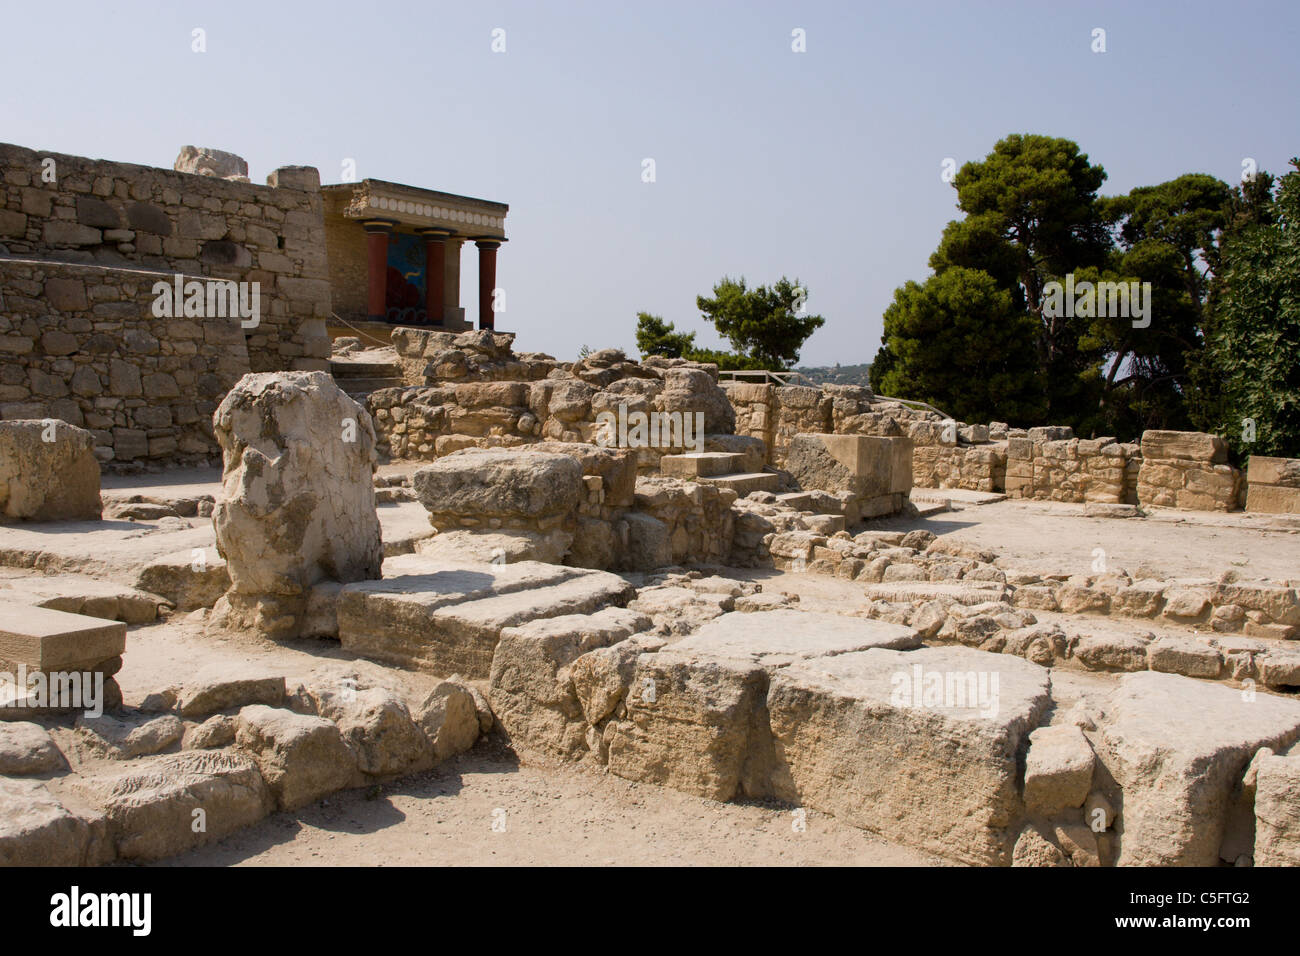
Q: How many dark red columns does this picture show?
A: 3